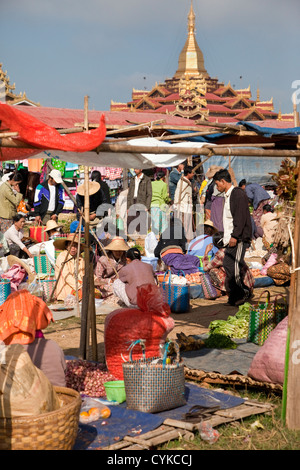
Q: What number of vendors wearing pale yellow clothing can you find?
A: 1